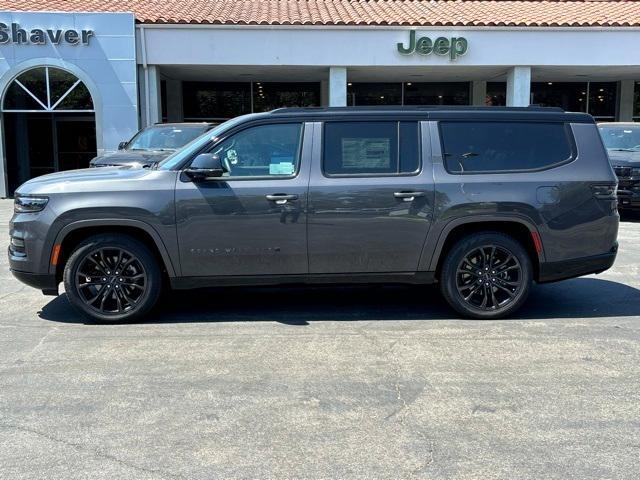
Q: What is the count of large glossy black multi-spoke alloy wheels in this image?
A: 2